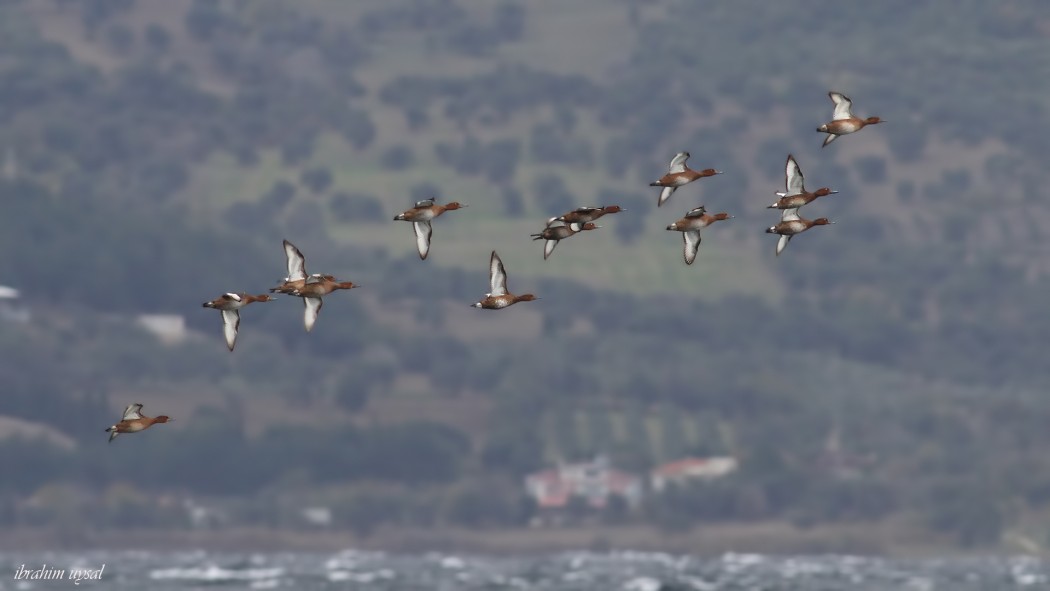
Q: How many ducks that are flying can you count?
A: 13